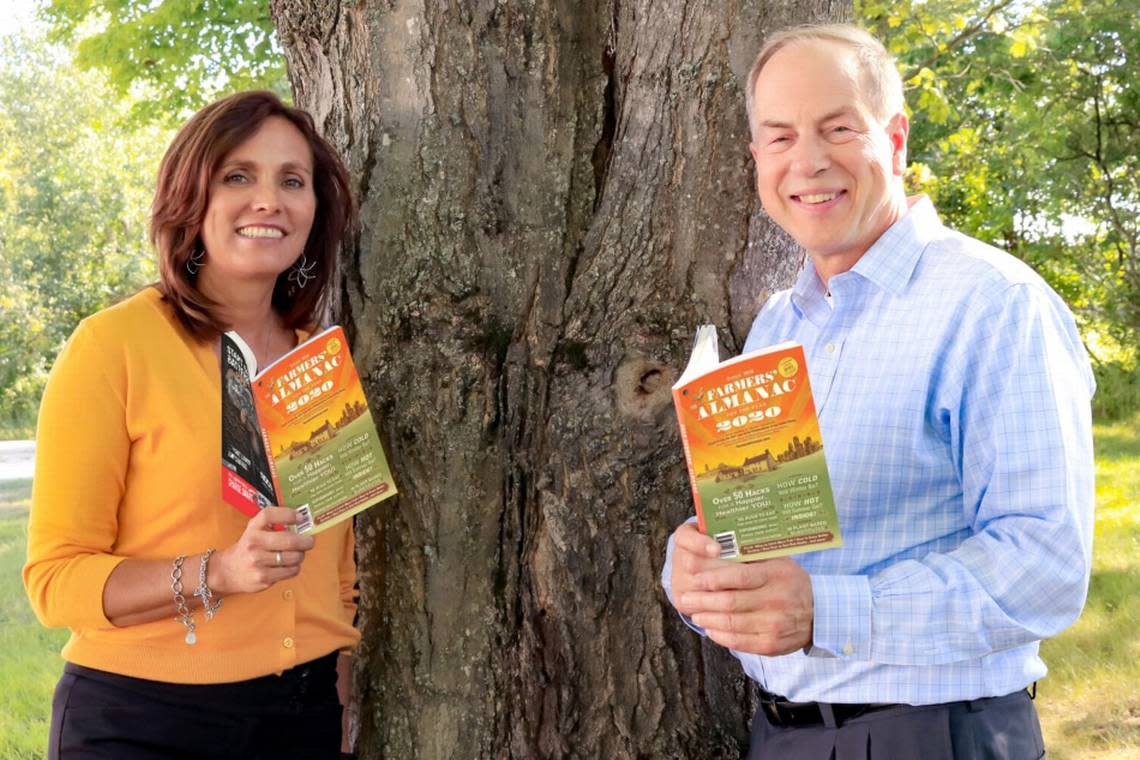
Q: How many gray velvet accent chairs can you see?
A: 0